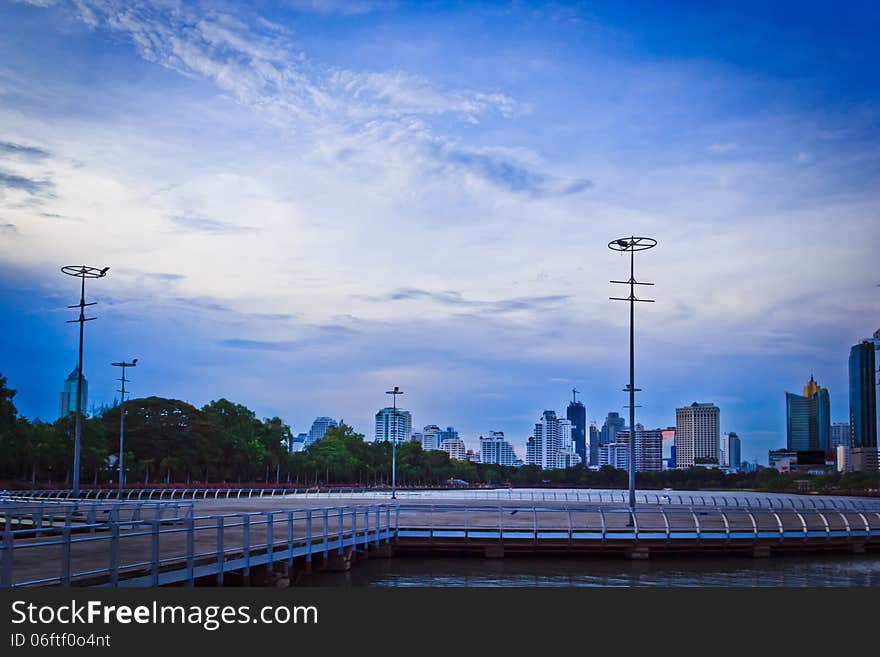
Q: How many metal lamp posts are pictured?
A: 4